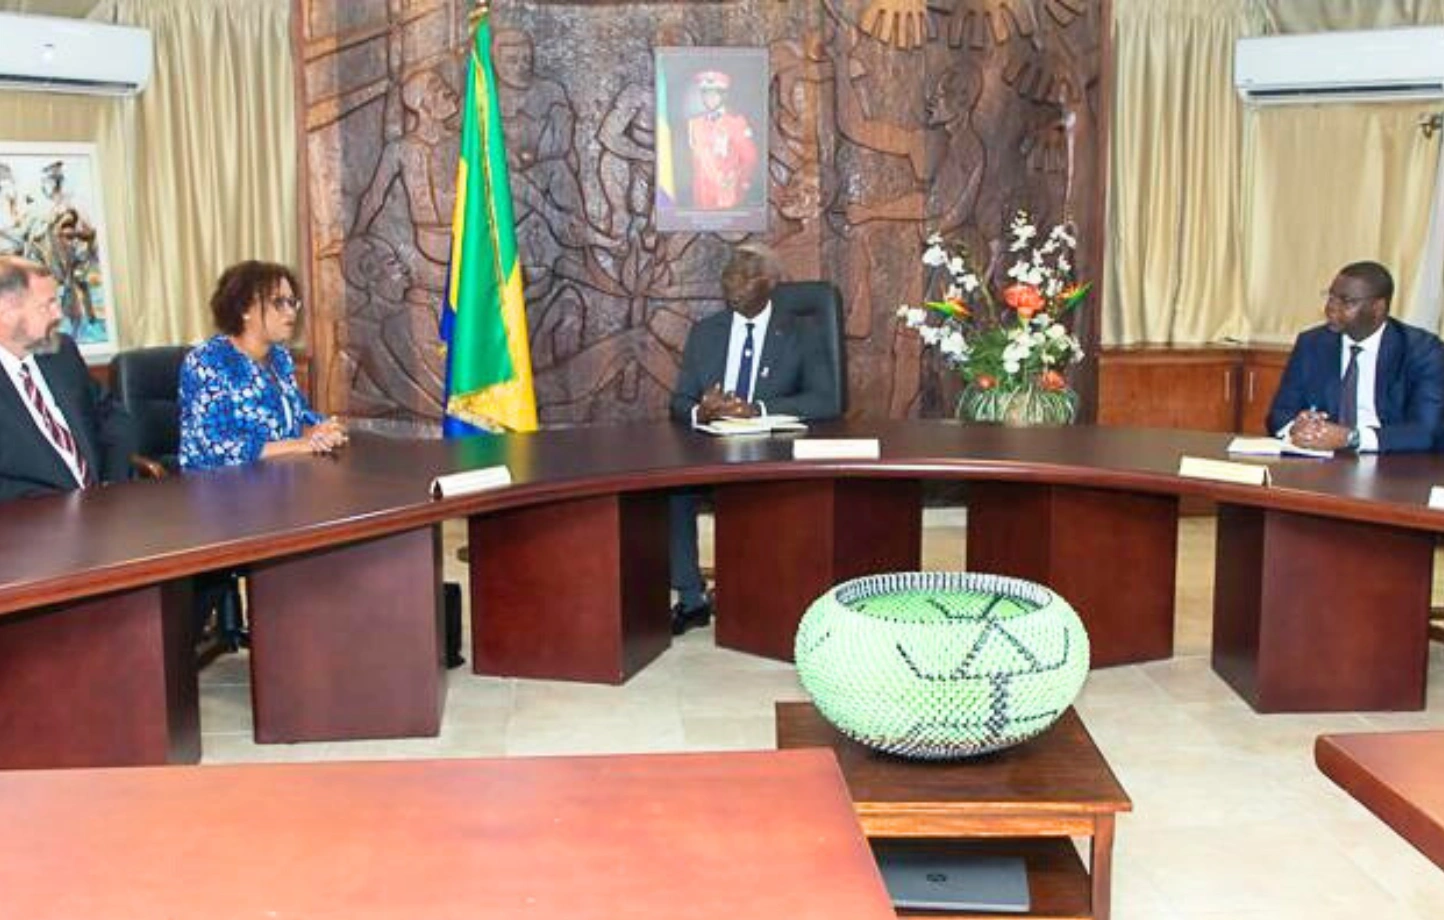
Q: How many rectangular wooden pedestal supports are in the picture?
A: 6